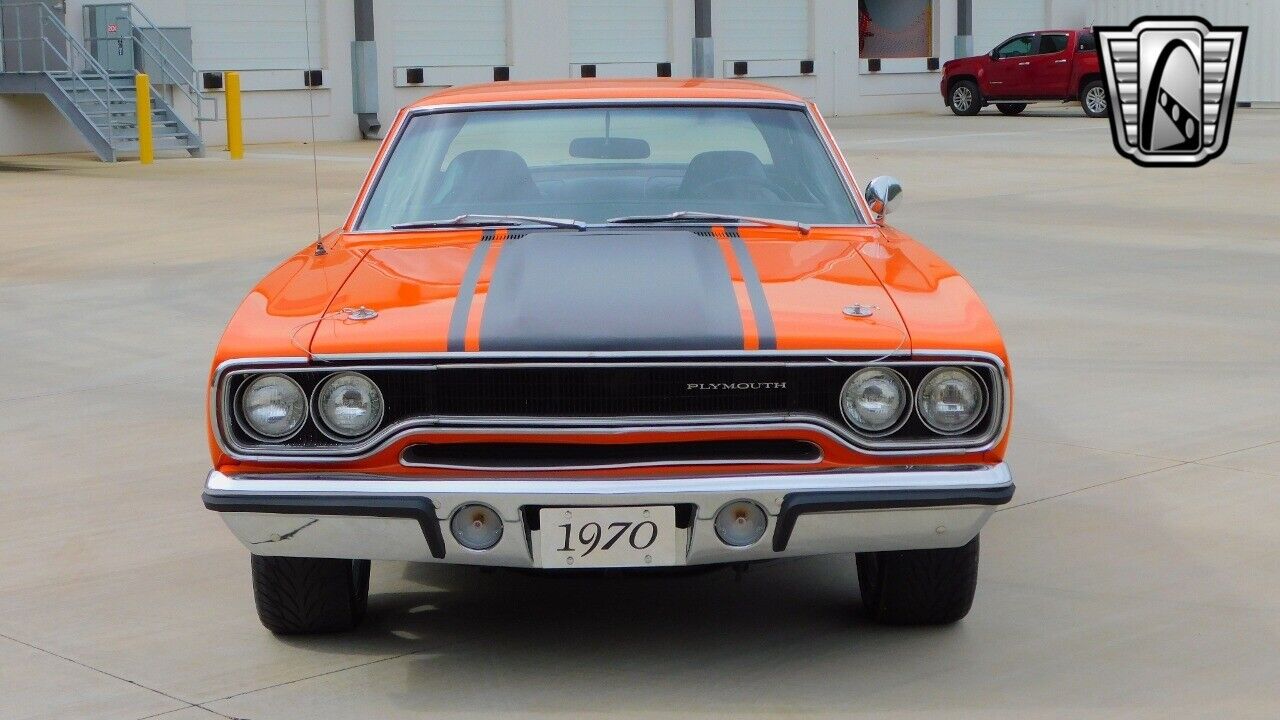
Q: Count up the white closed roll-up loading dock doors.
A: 5